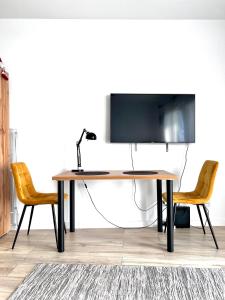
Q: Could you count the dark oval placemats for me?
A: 2